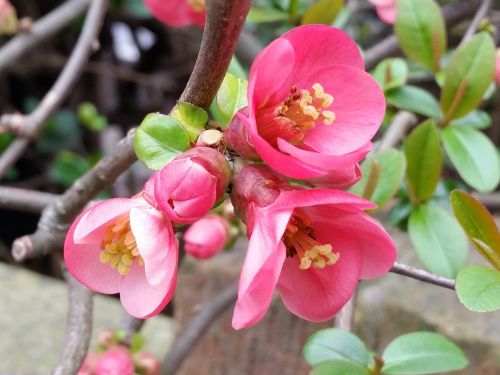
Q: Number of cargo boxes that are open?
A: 0